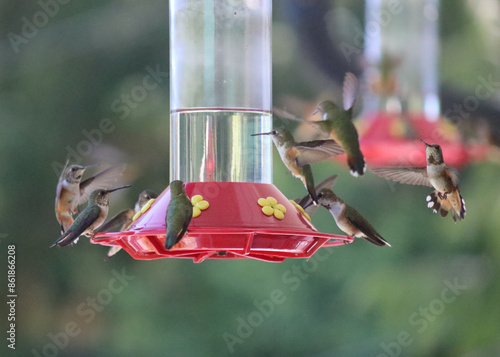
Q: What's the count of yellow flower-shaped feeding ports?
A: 4